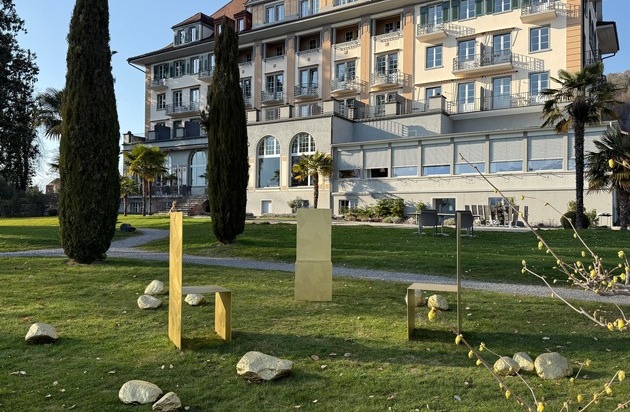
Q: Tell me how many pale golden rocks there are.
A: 12